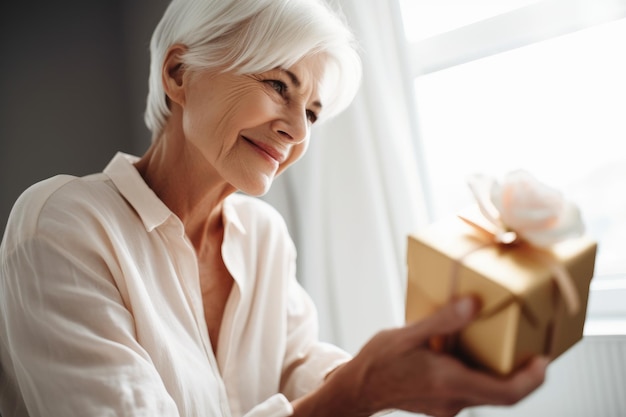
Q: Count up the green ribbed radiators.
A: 0